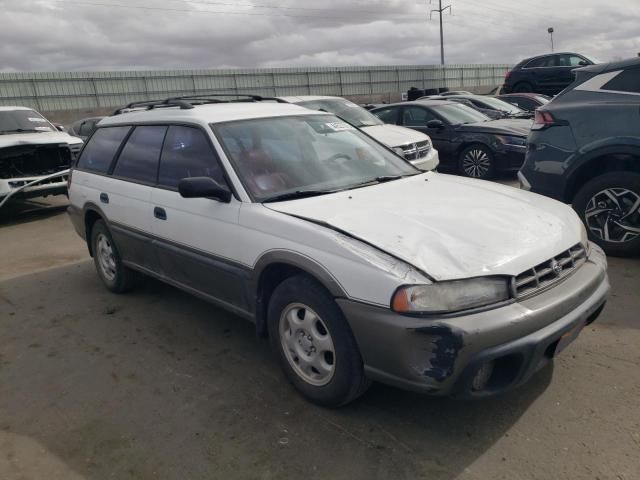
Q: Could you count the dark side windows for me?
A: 3